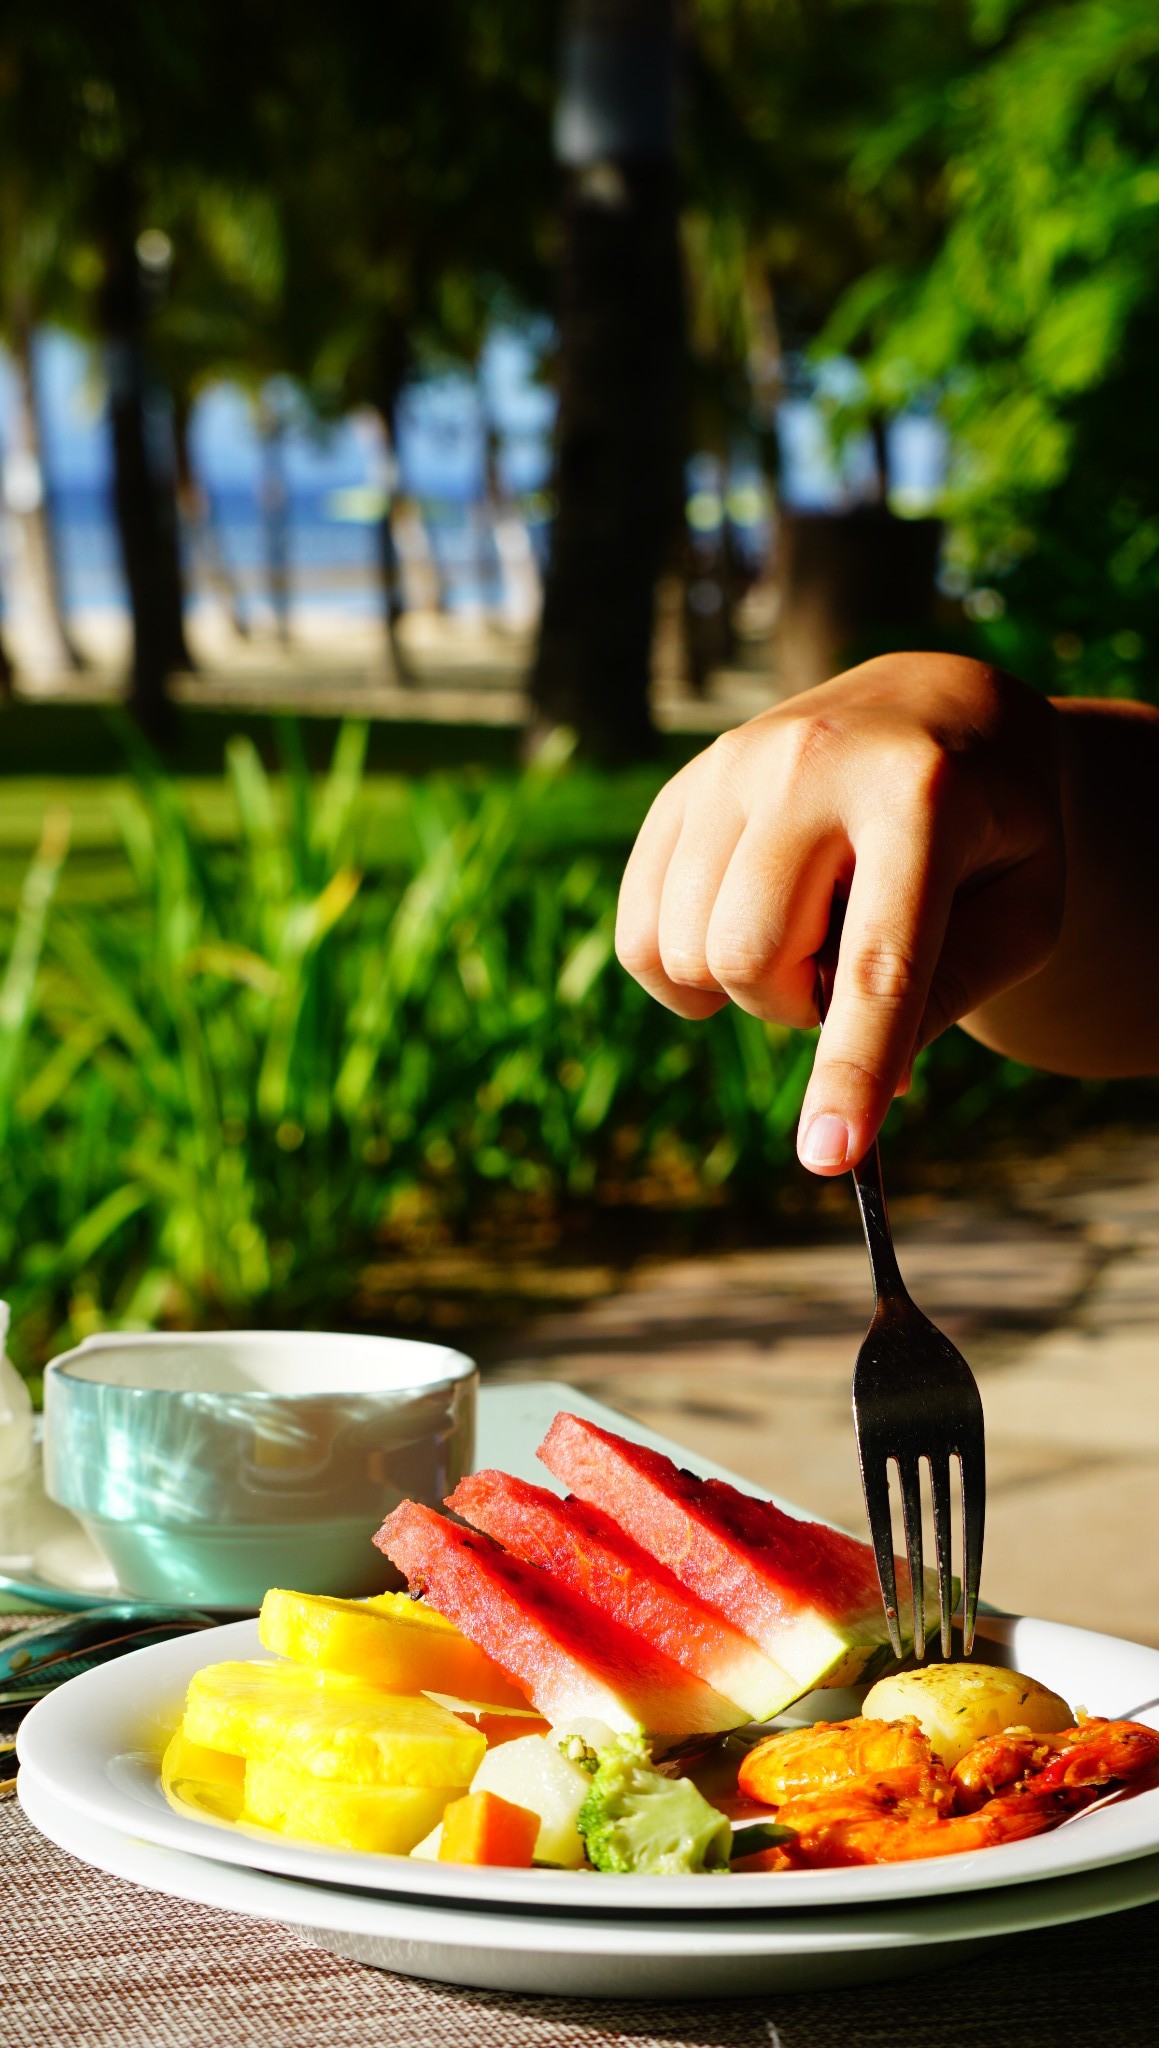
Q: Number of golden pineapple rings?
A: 3